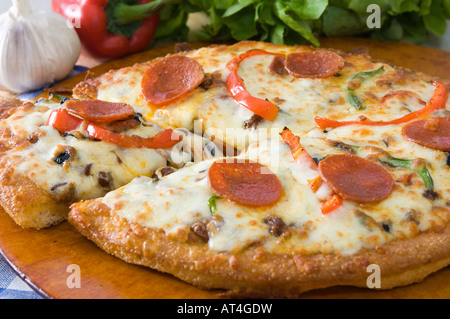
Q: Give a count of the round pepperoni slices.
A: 6